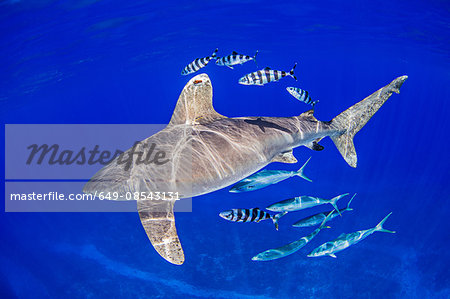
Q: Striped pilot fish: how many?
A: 5